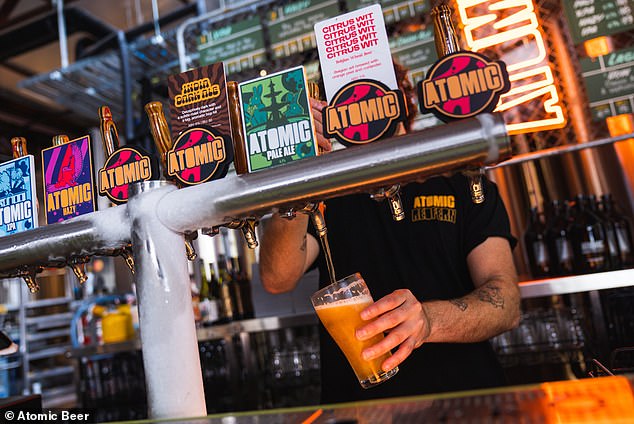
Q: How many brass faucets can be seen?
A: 8